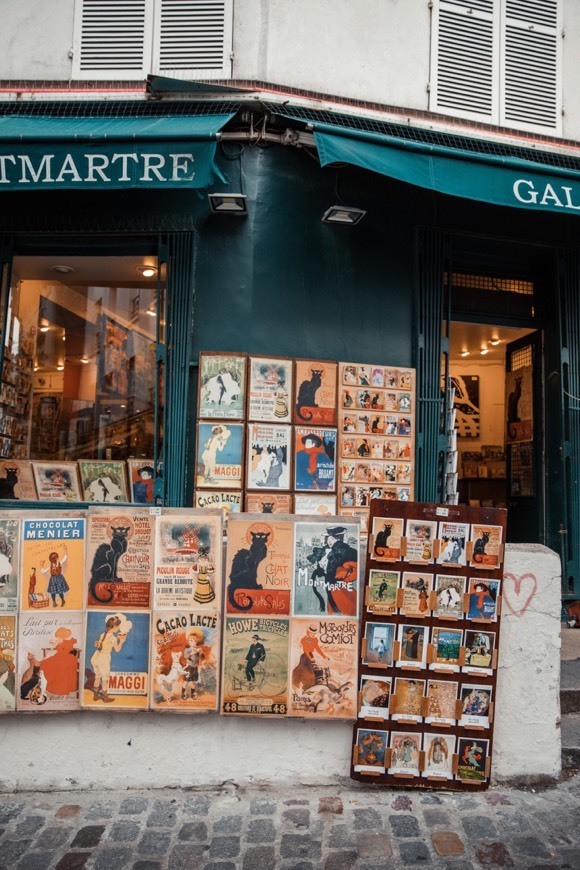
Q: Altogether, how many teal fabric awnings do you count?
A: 2